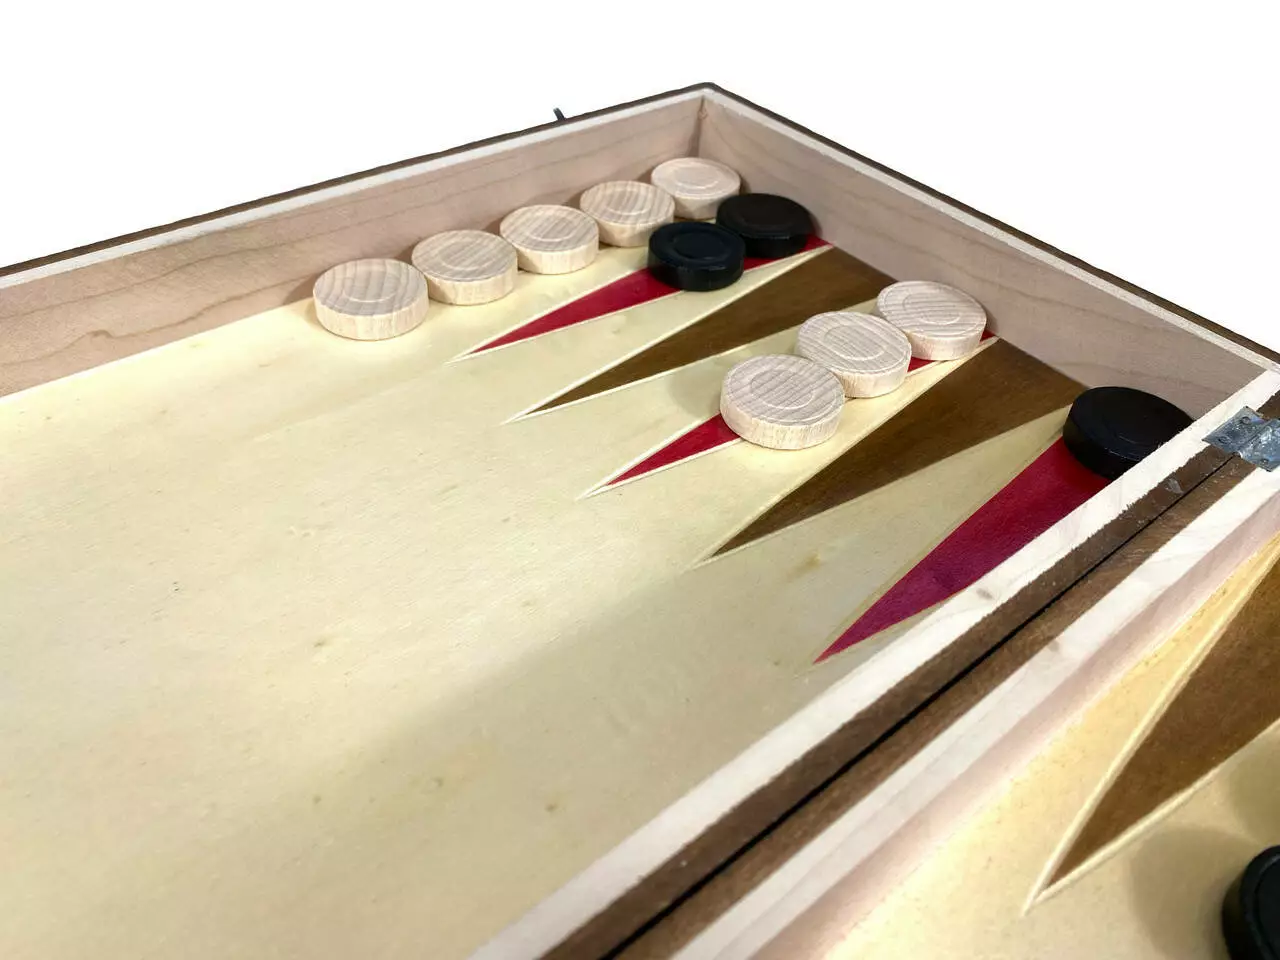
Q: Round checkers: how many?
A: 12